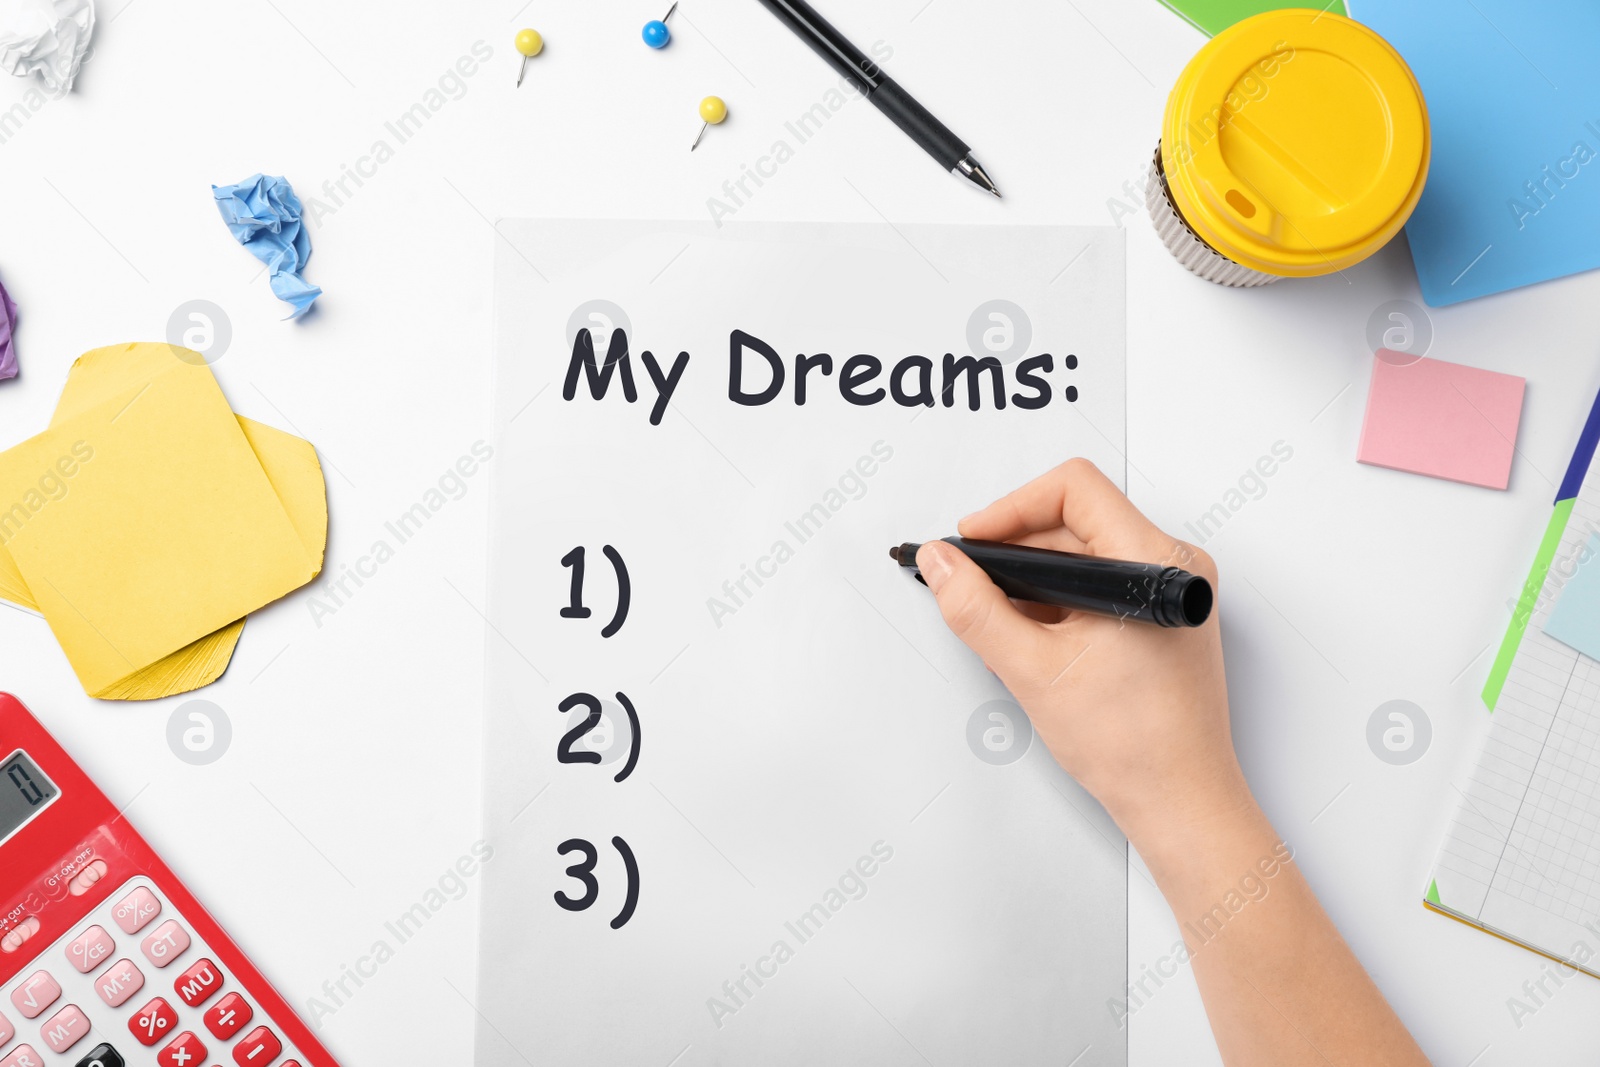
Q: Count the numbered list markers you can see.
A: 3